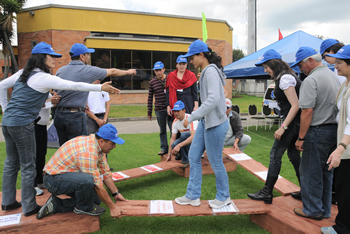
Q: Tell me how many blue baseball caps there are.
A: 11